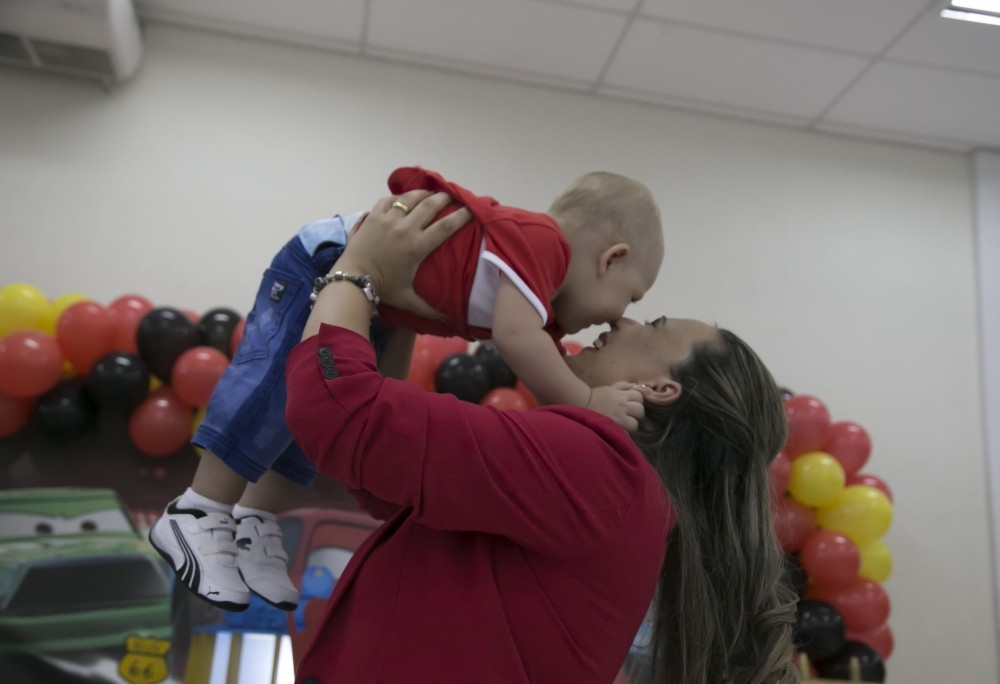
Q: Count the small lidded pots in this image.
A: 0